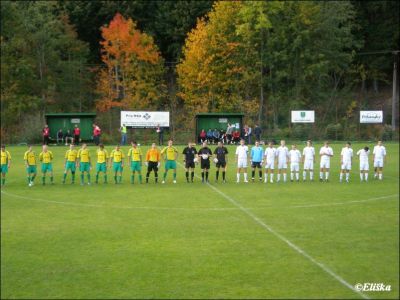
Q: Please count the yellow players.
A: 9